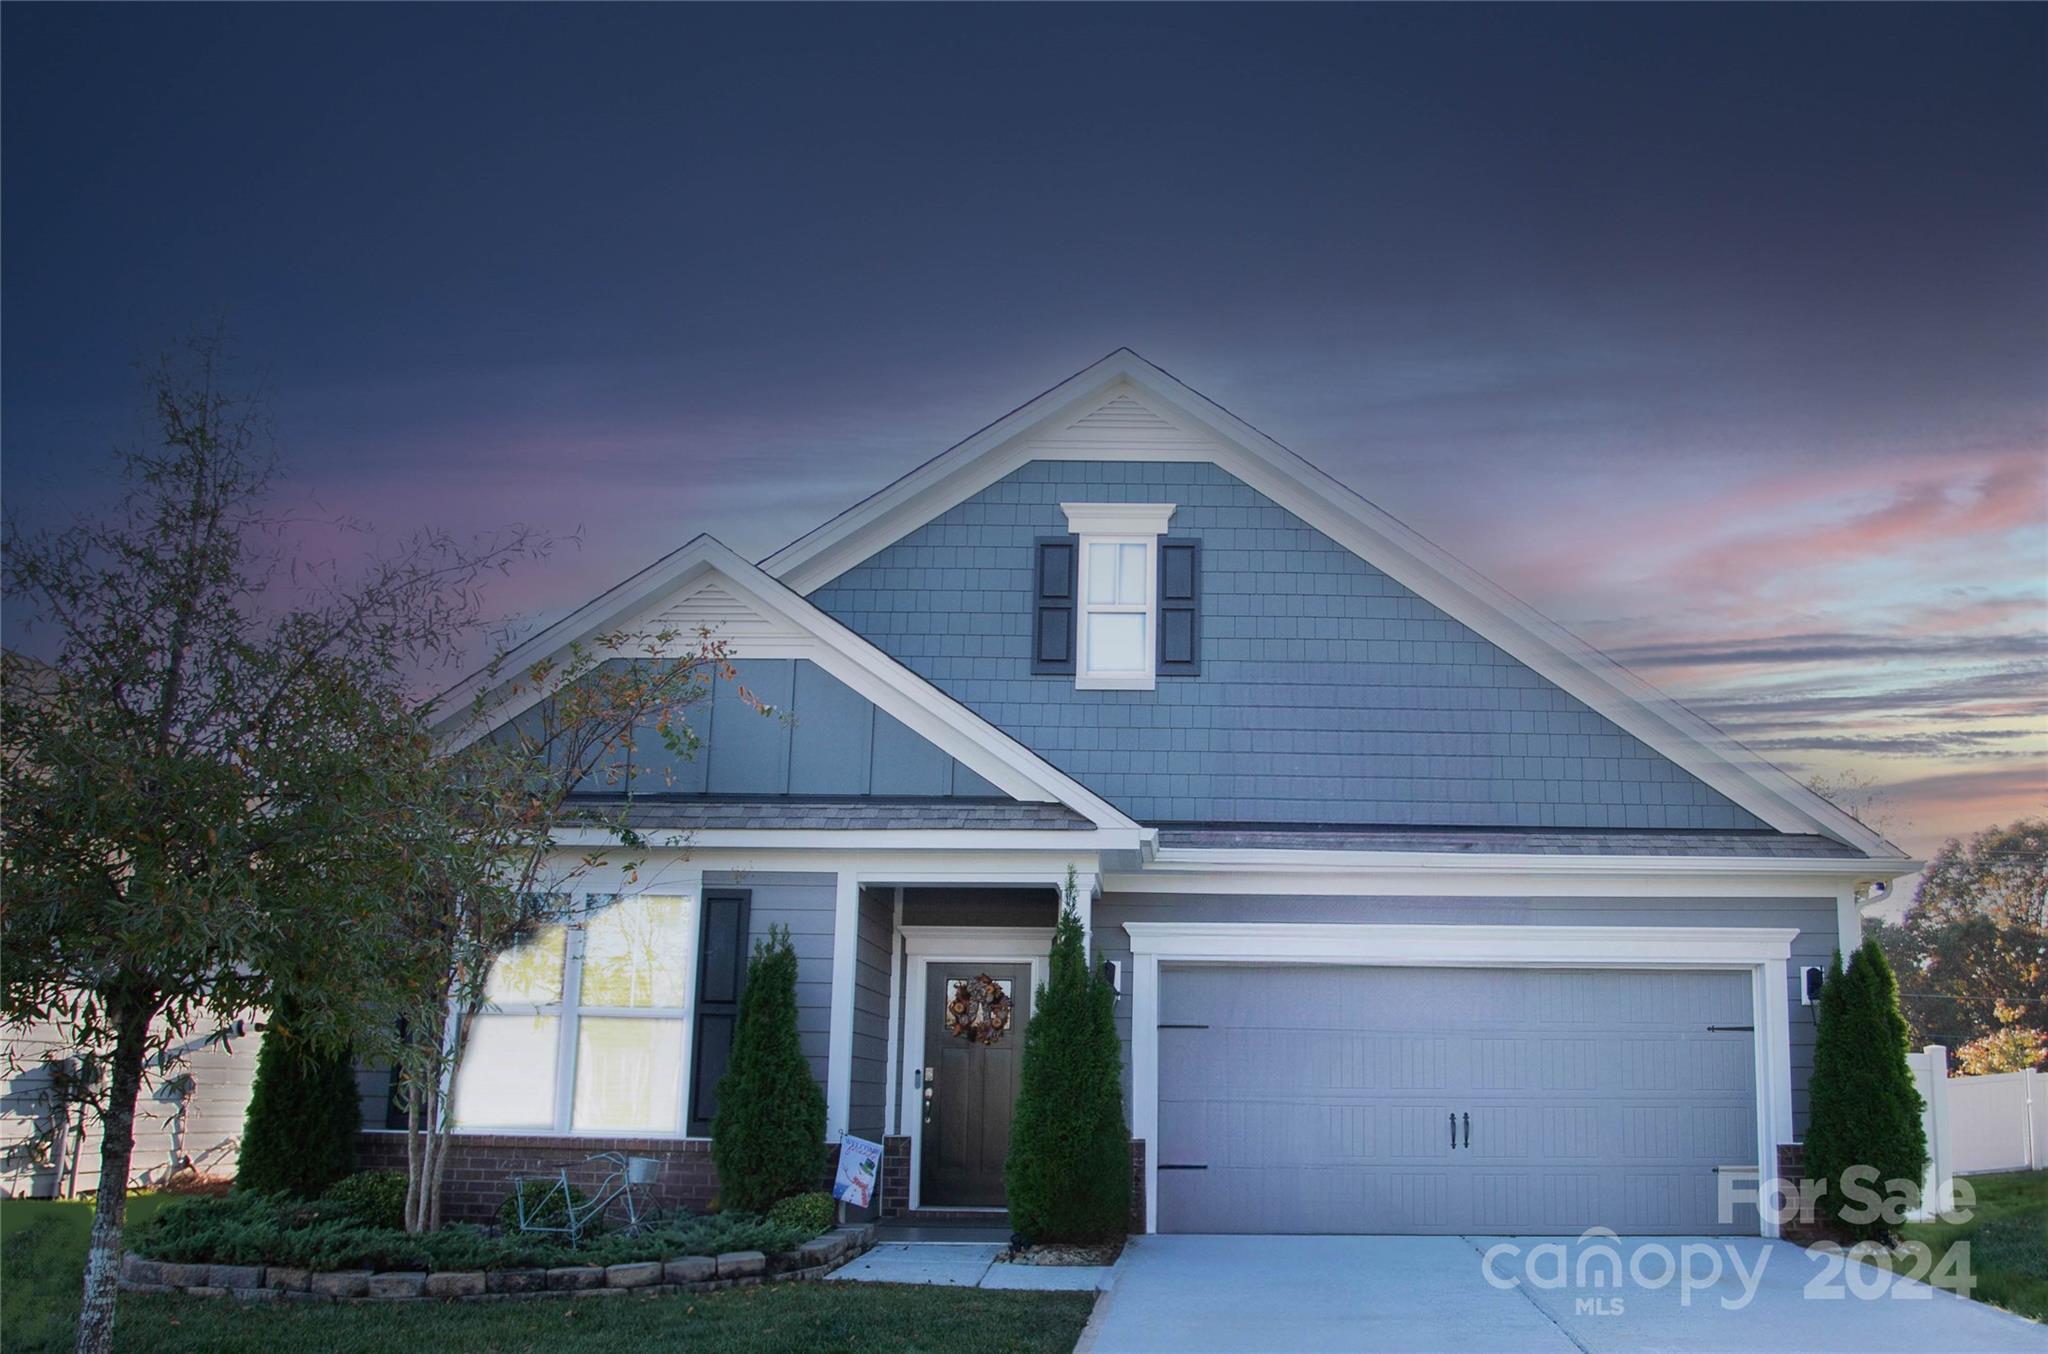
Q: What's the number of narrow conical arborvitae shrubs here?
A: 4